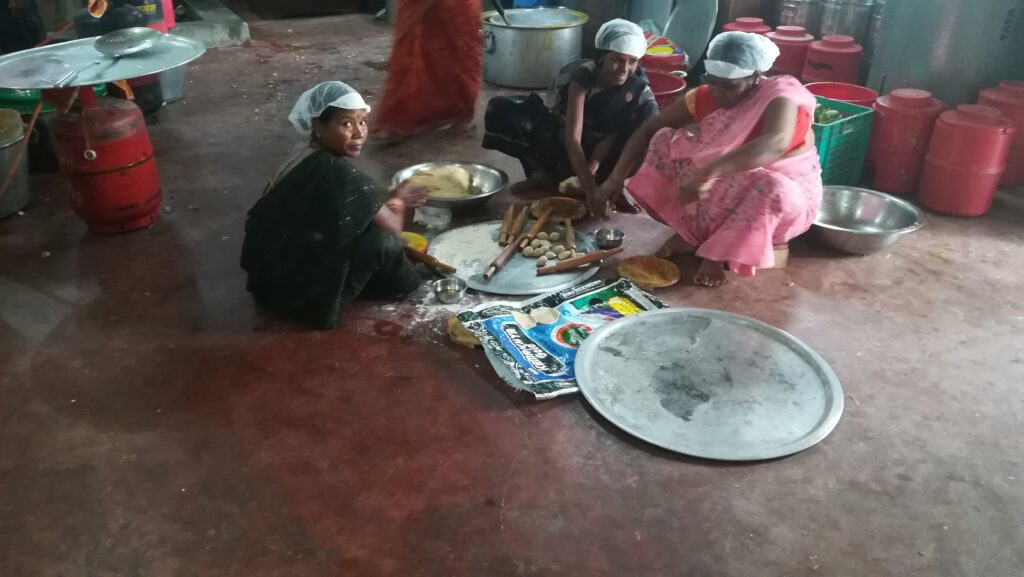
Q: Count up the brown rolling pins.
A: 7